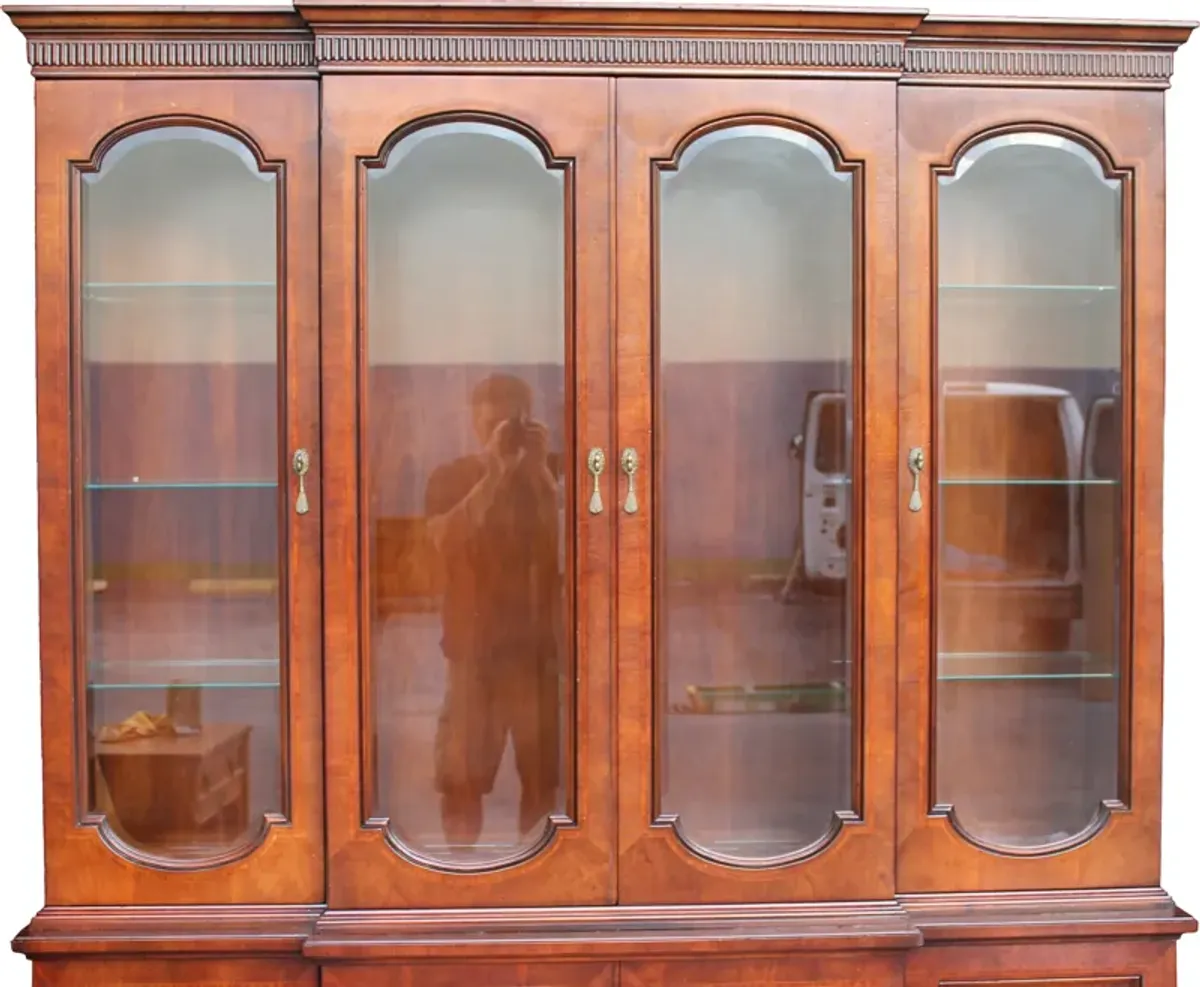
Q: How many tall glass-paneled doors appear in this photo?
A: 4